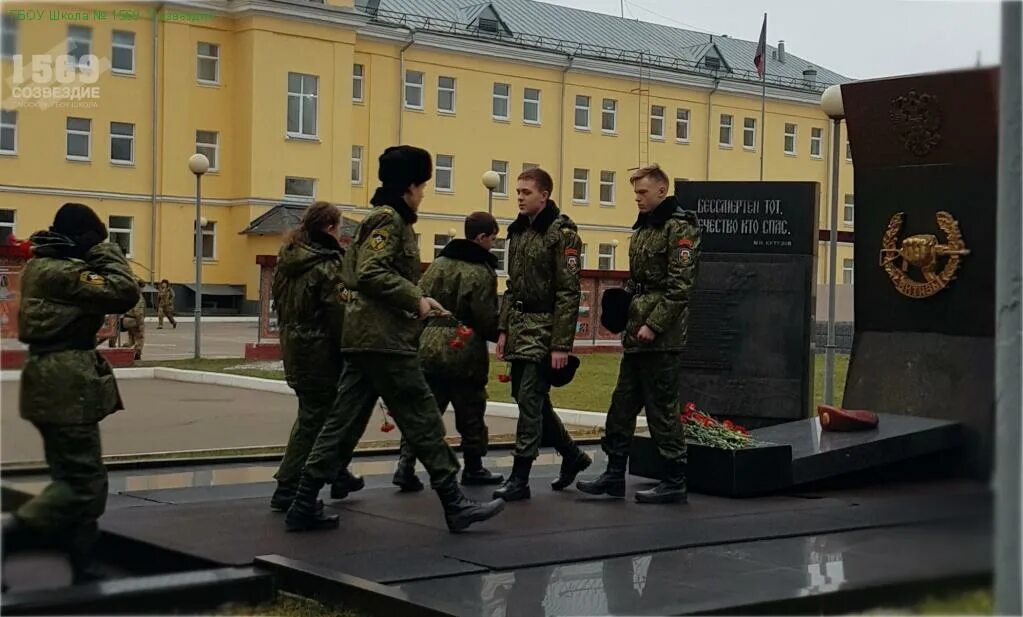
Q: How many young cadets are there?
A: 6